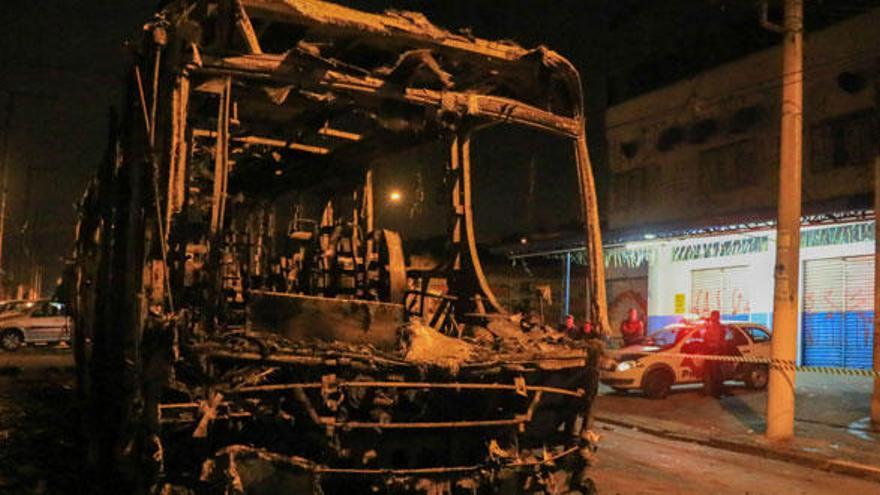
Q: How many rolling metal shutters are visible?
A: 2